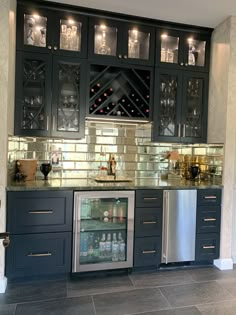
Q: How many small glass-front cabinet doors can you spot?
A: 6